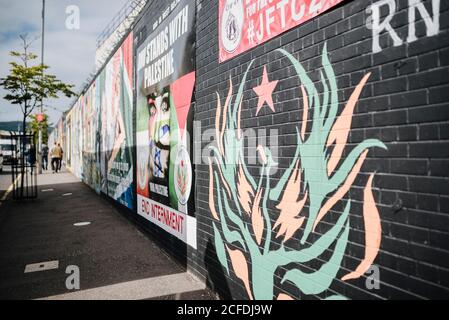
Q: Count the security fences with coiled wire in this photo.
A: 1